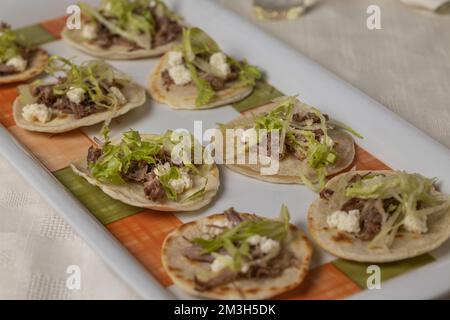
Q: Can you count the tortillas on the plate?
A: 8